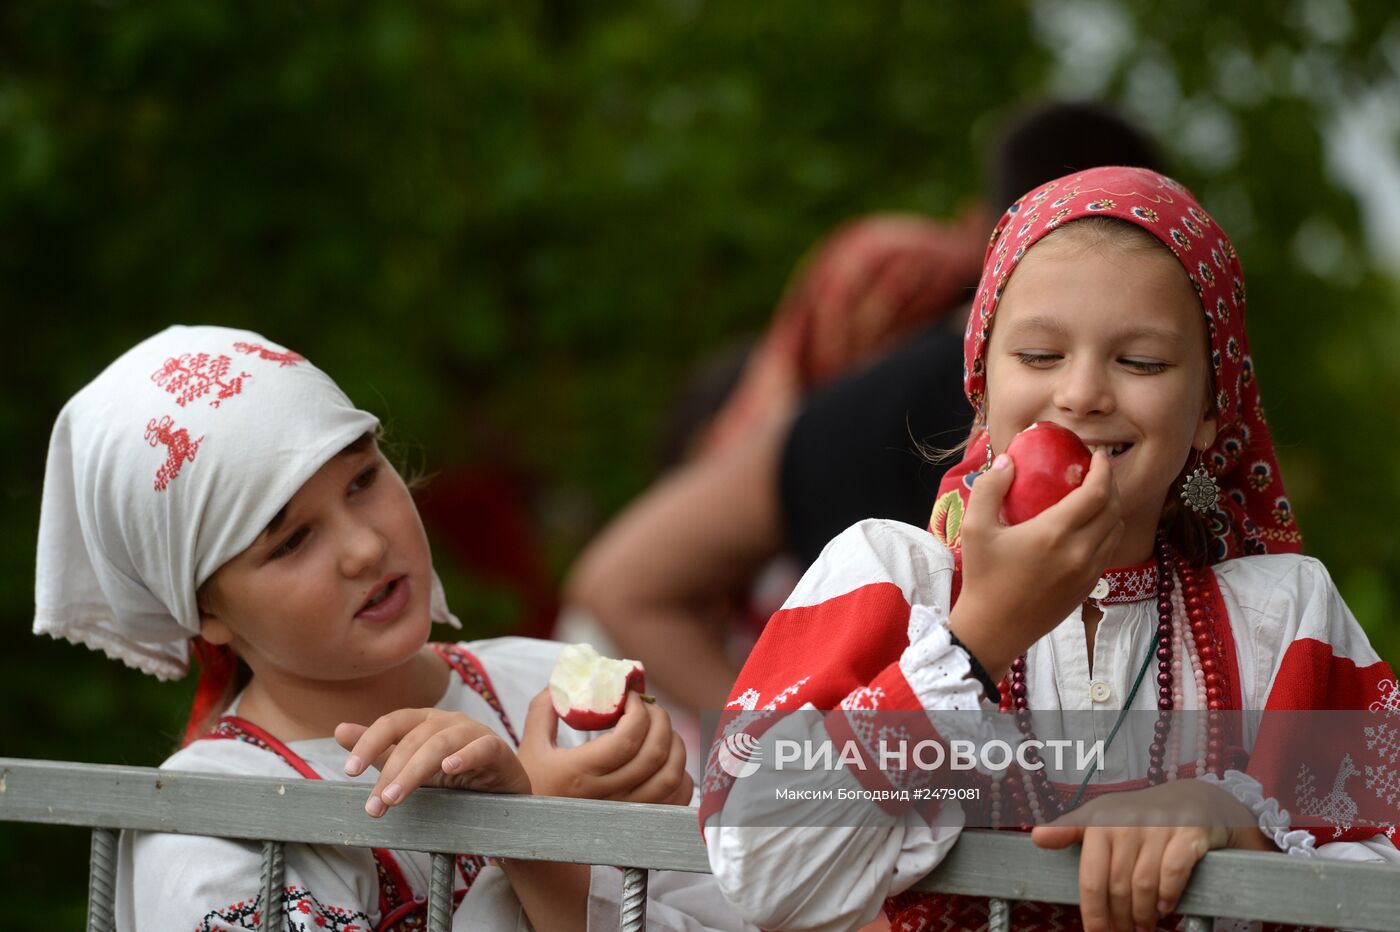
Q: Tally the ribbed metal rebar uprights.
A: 6